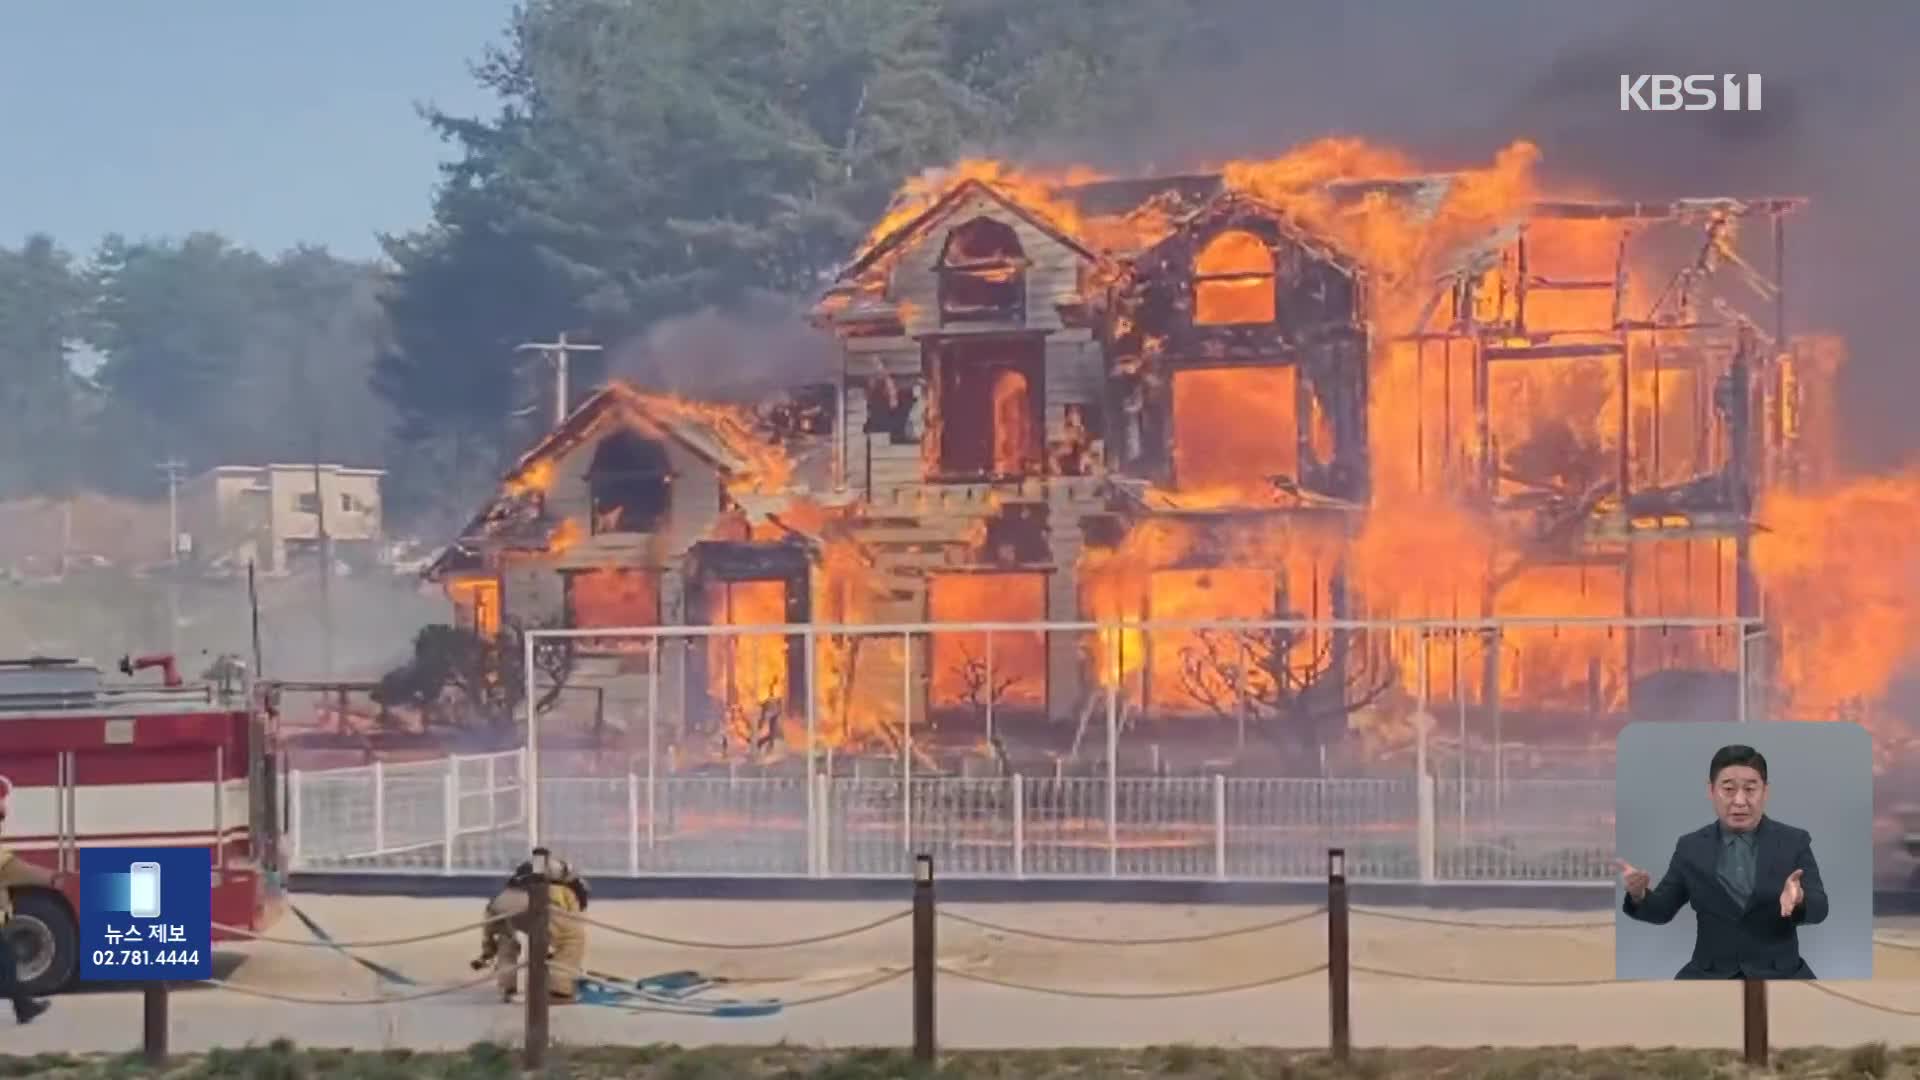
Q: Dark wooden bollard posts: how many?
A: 5